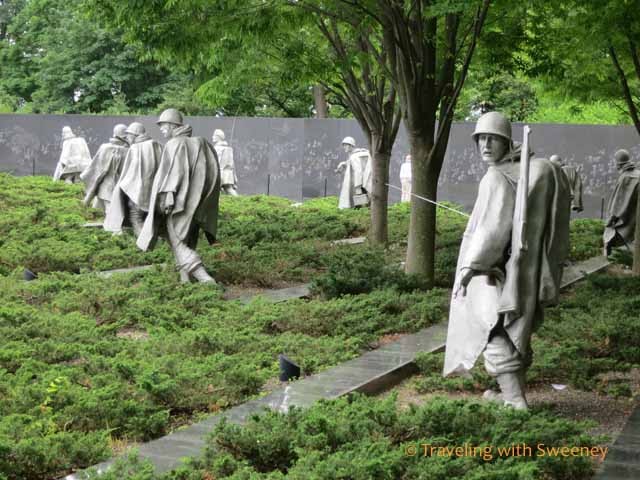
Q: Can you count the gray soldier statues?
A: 9